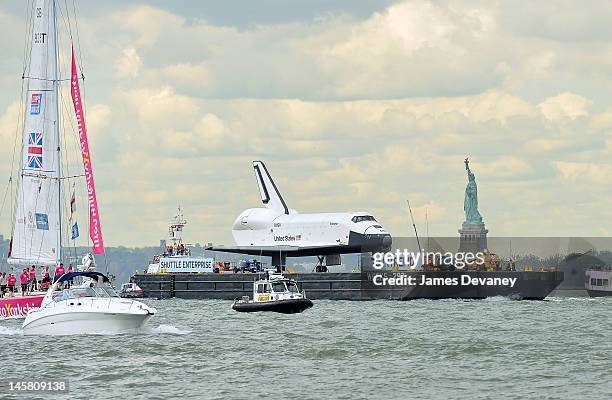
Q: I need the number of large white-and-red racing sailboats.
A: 1